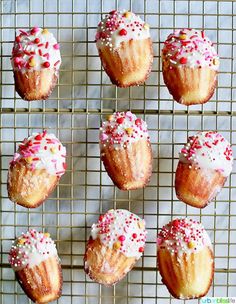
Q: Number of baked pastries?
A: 9